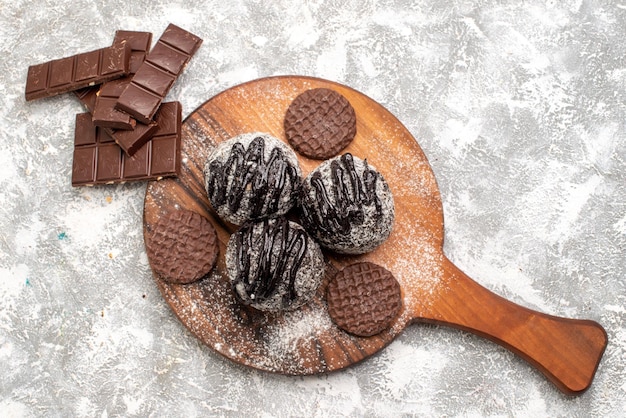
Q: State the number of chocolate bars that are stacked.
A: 5